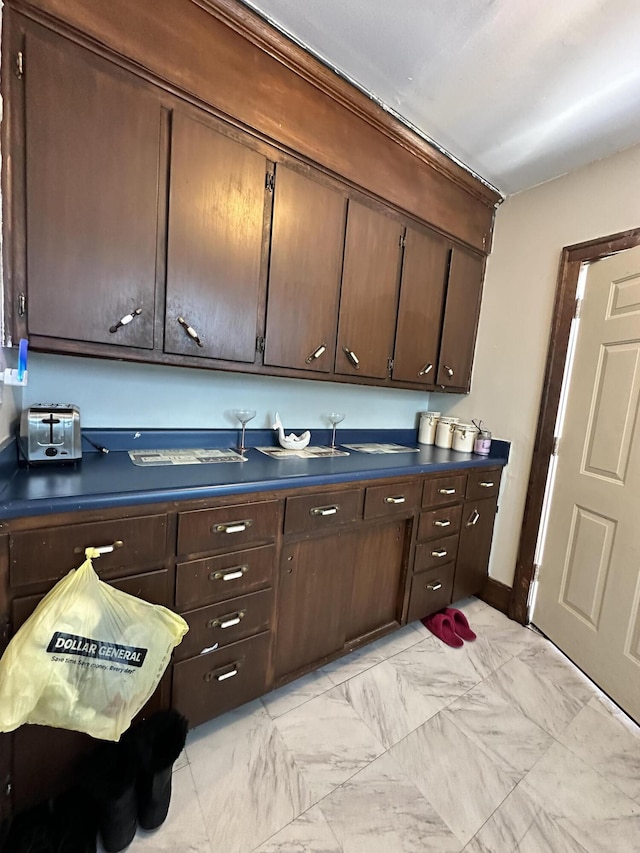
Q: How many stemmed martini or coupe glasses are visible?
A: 2